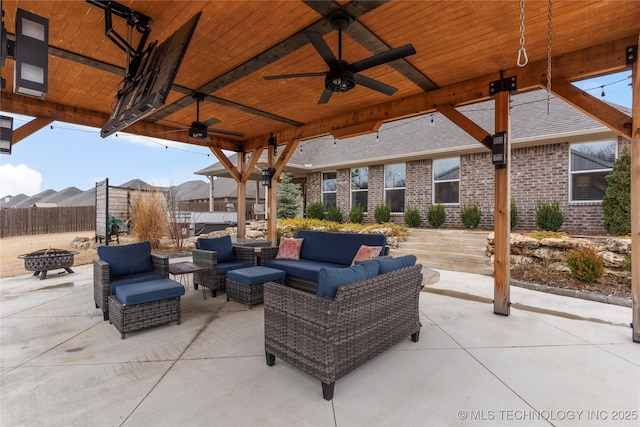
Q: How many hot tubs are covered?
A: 1